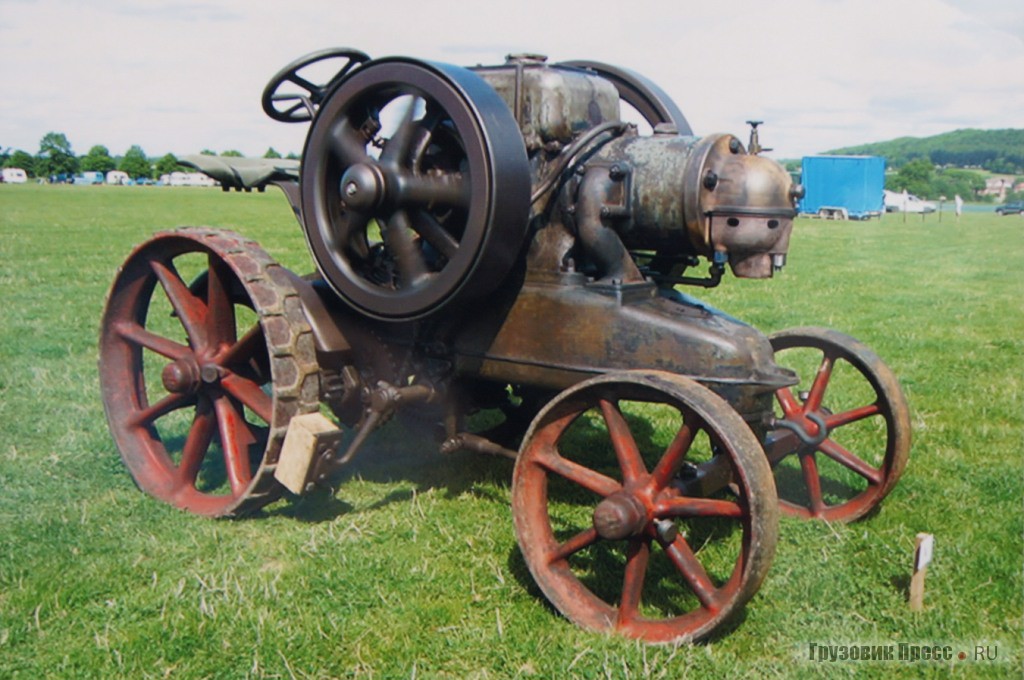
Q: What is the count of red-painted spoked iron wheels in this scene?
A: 3